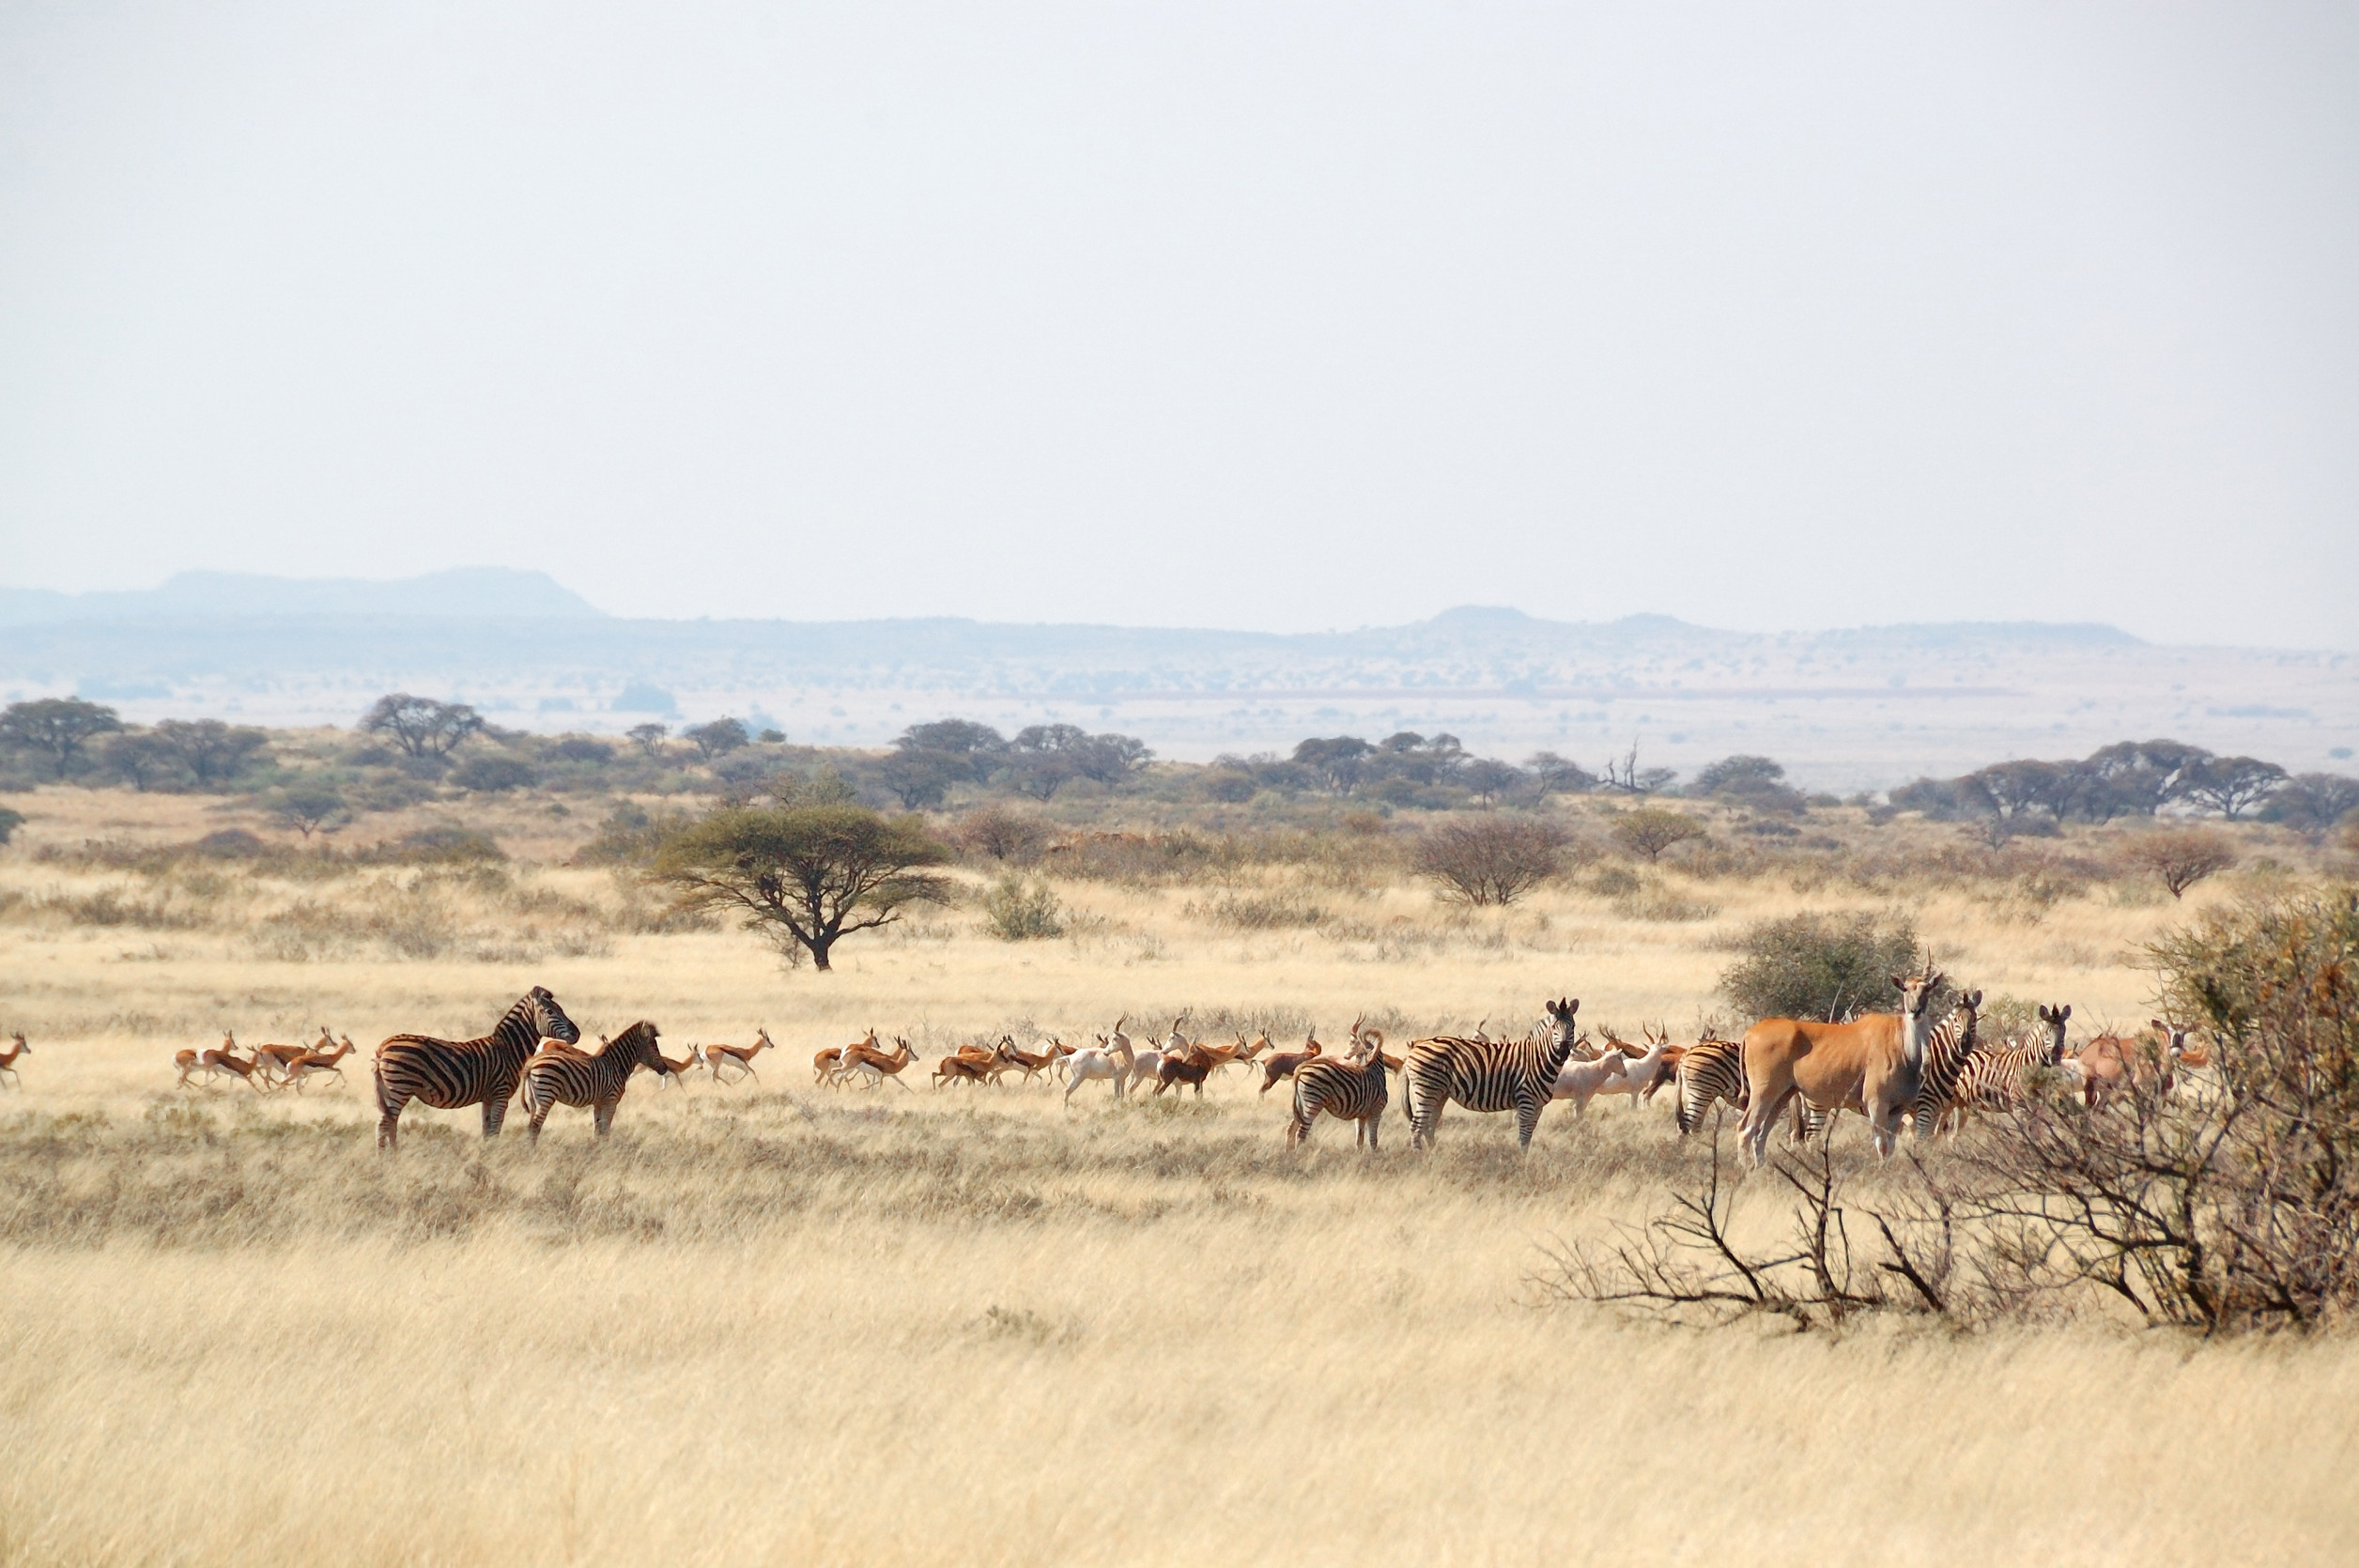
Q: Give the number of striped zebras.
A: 7